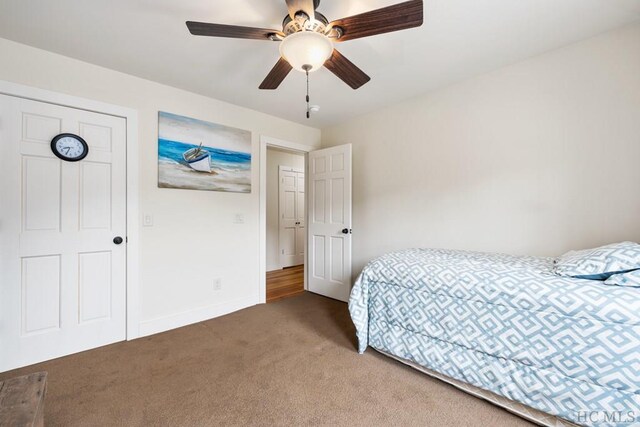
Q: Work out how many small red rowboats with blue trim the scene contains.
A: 0